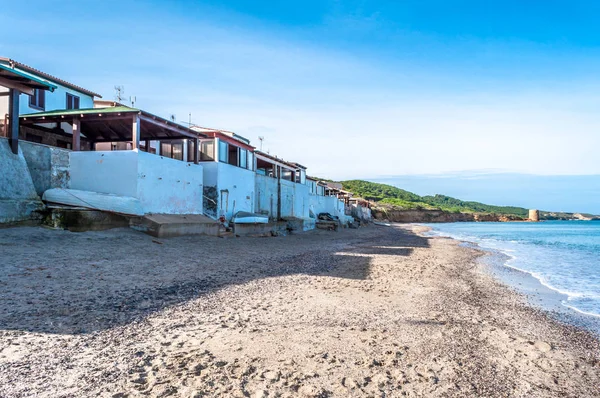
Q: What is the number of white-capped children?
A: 0